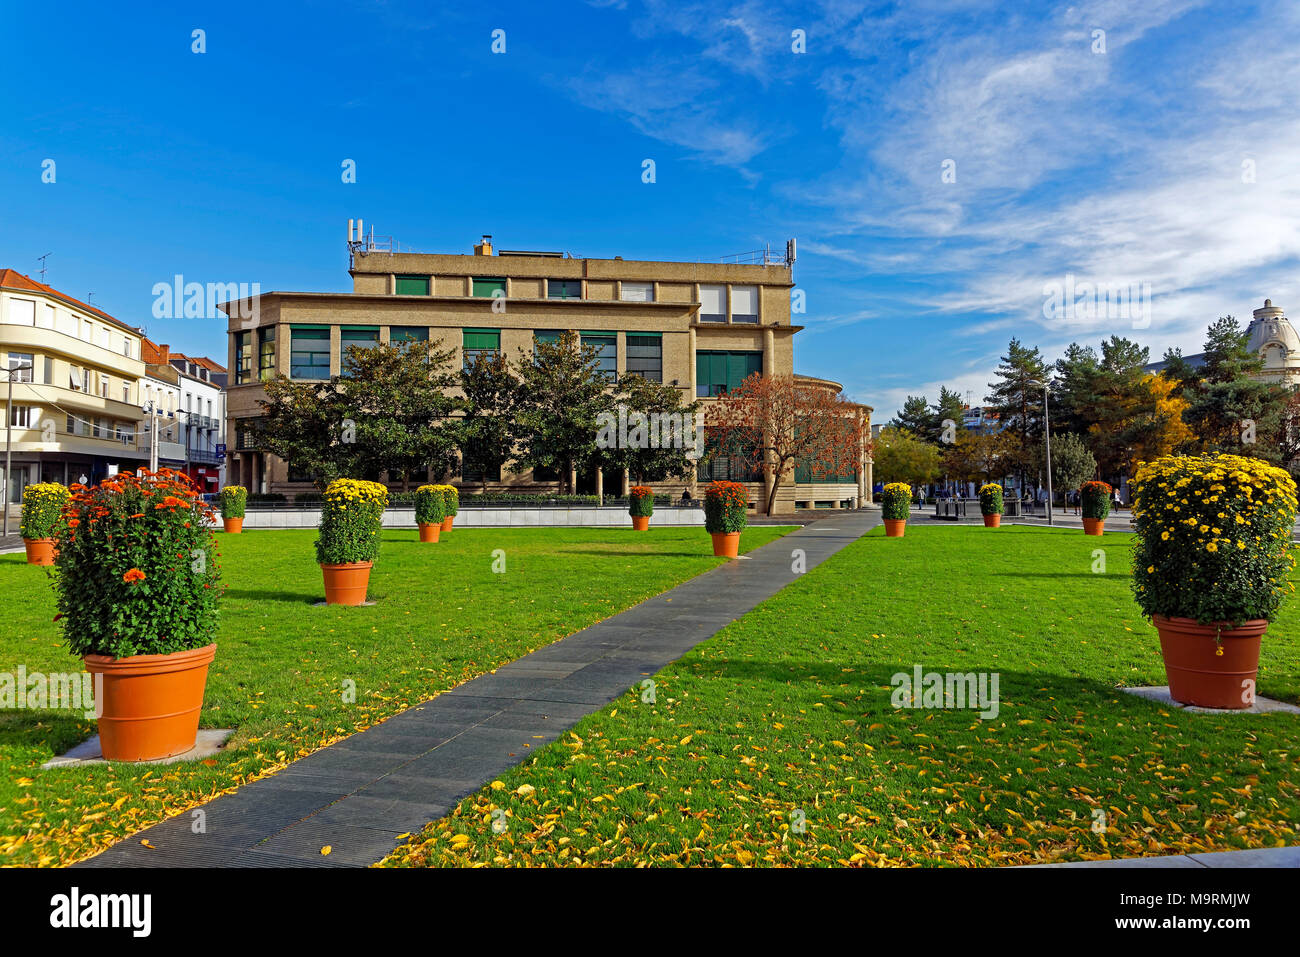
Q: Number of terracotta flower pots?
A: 12